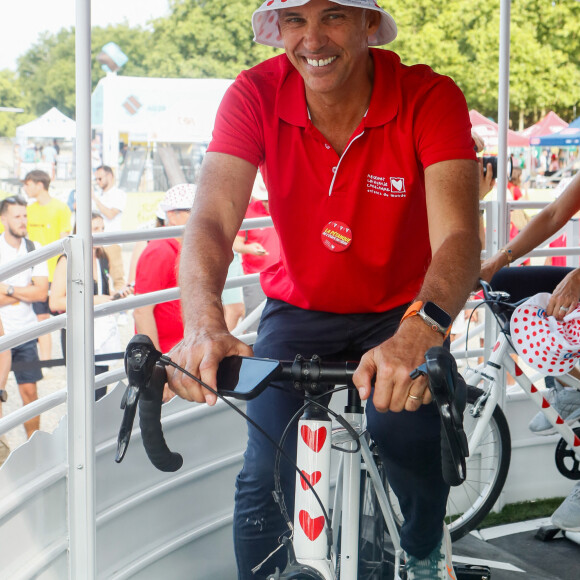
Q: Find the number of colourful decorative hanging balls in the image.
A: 0